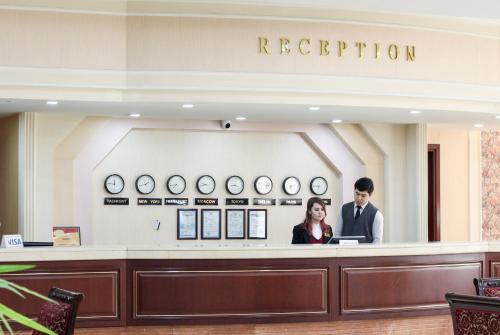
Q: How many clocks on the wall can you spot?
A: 8